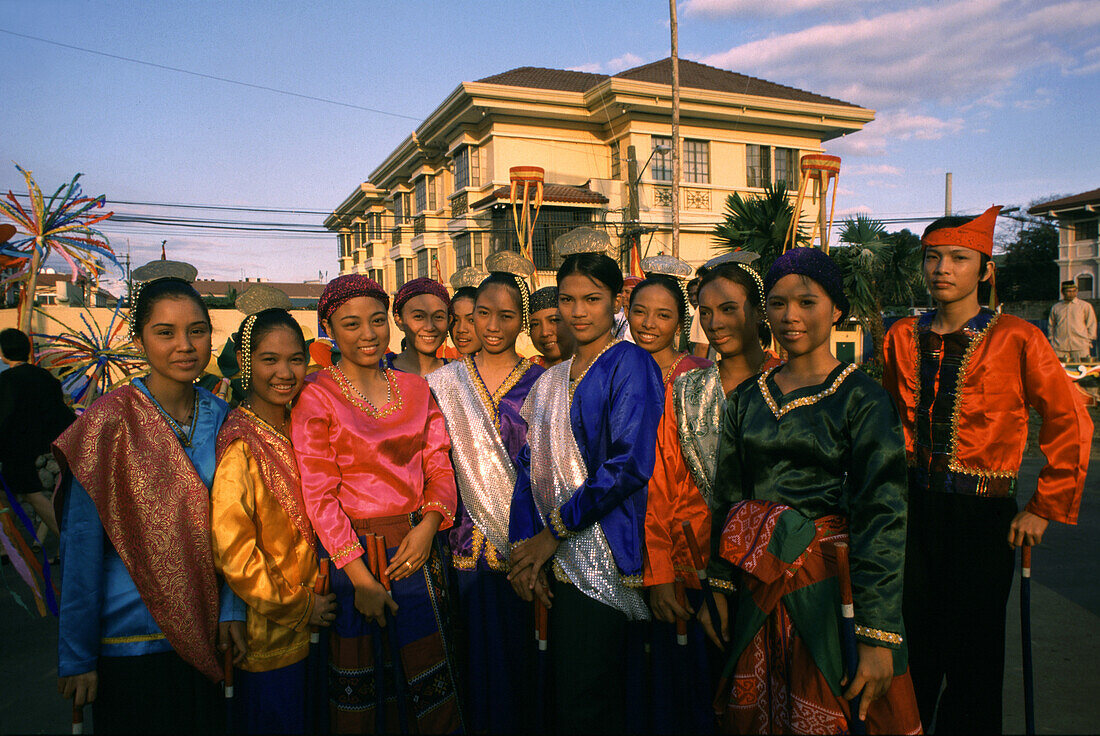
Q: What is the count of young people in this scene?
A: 12